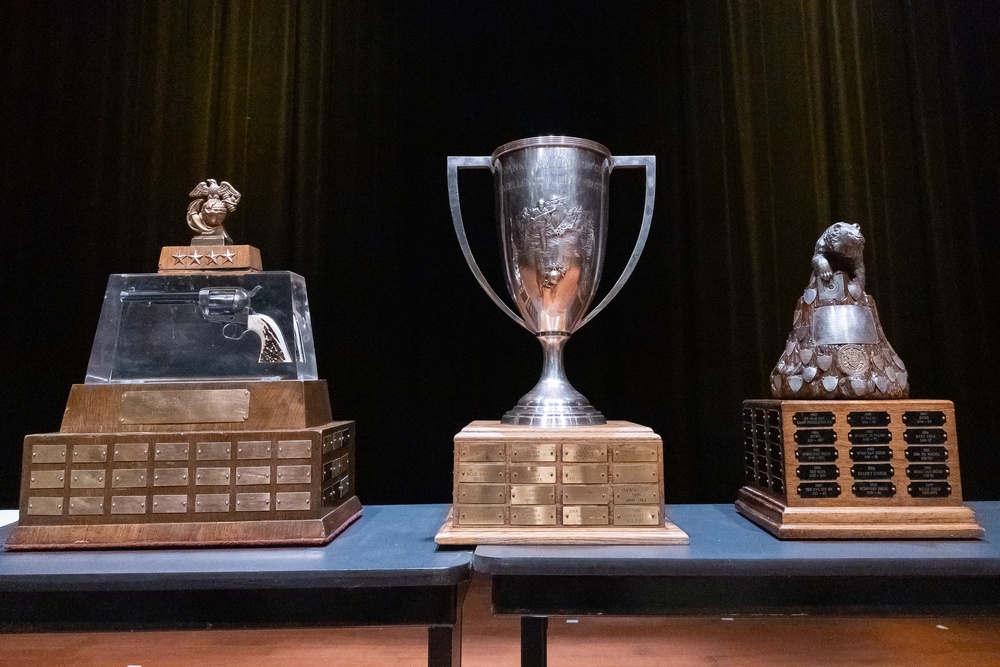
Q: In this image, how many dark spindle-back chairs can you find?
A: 0